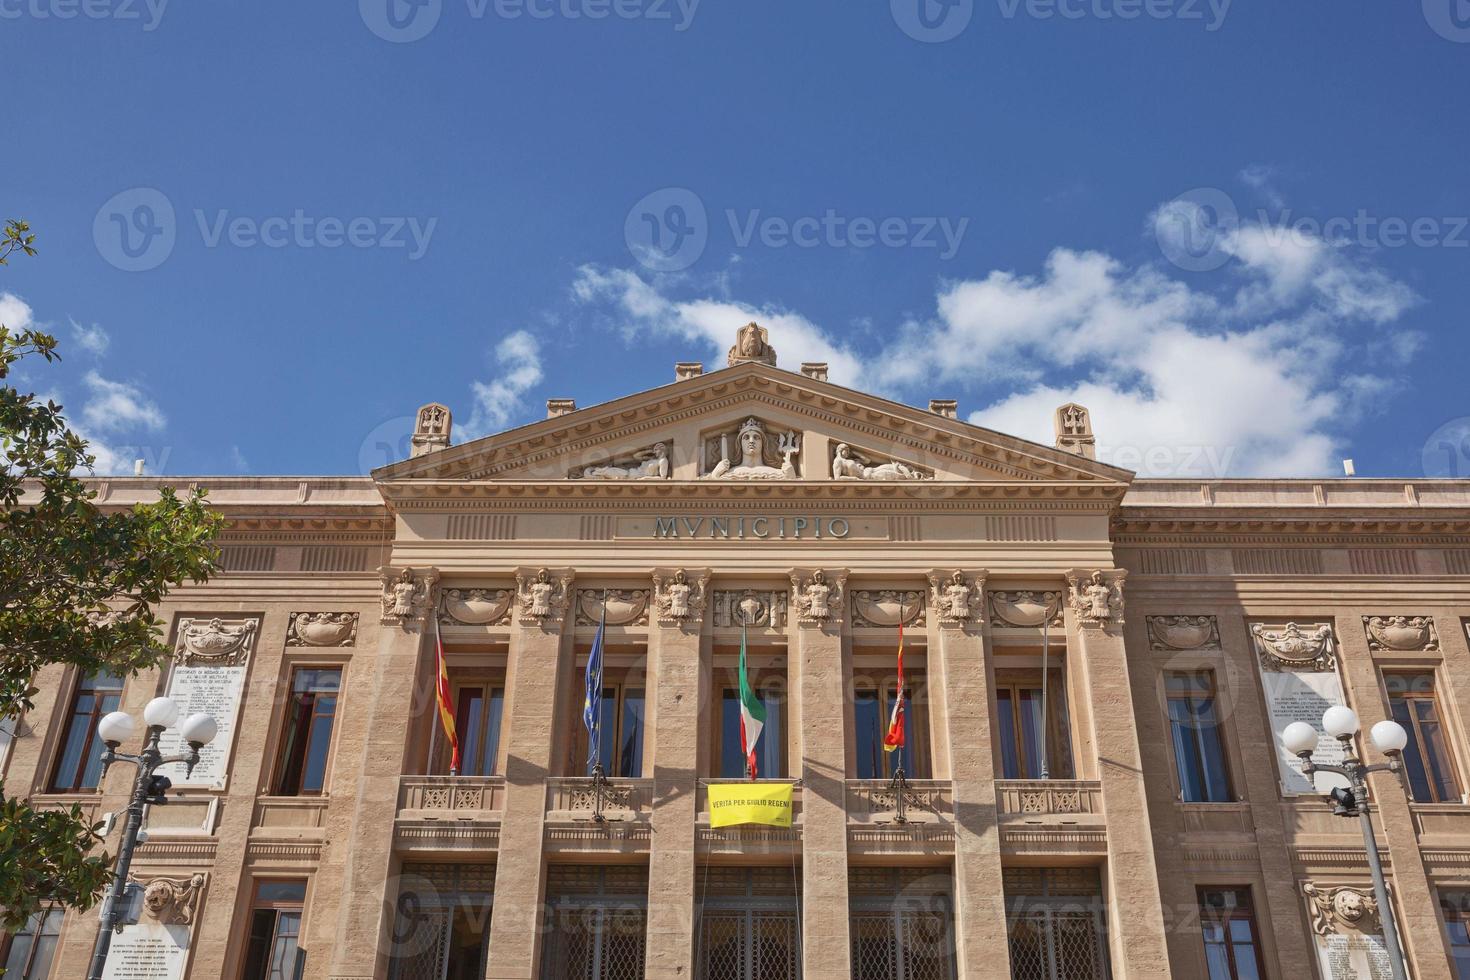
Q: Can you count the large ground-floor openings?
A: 5